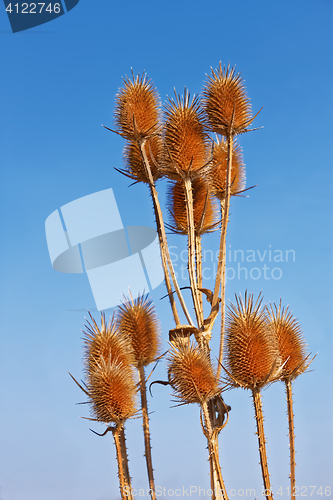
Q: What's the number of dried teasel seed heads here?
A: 12